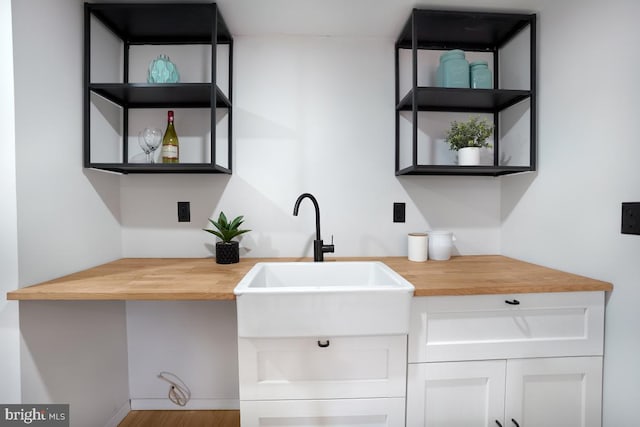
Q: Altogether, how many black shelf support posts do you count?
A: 8